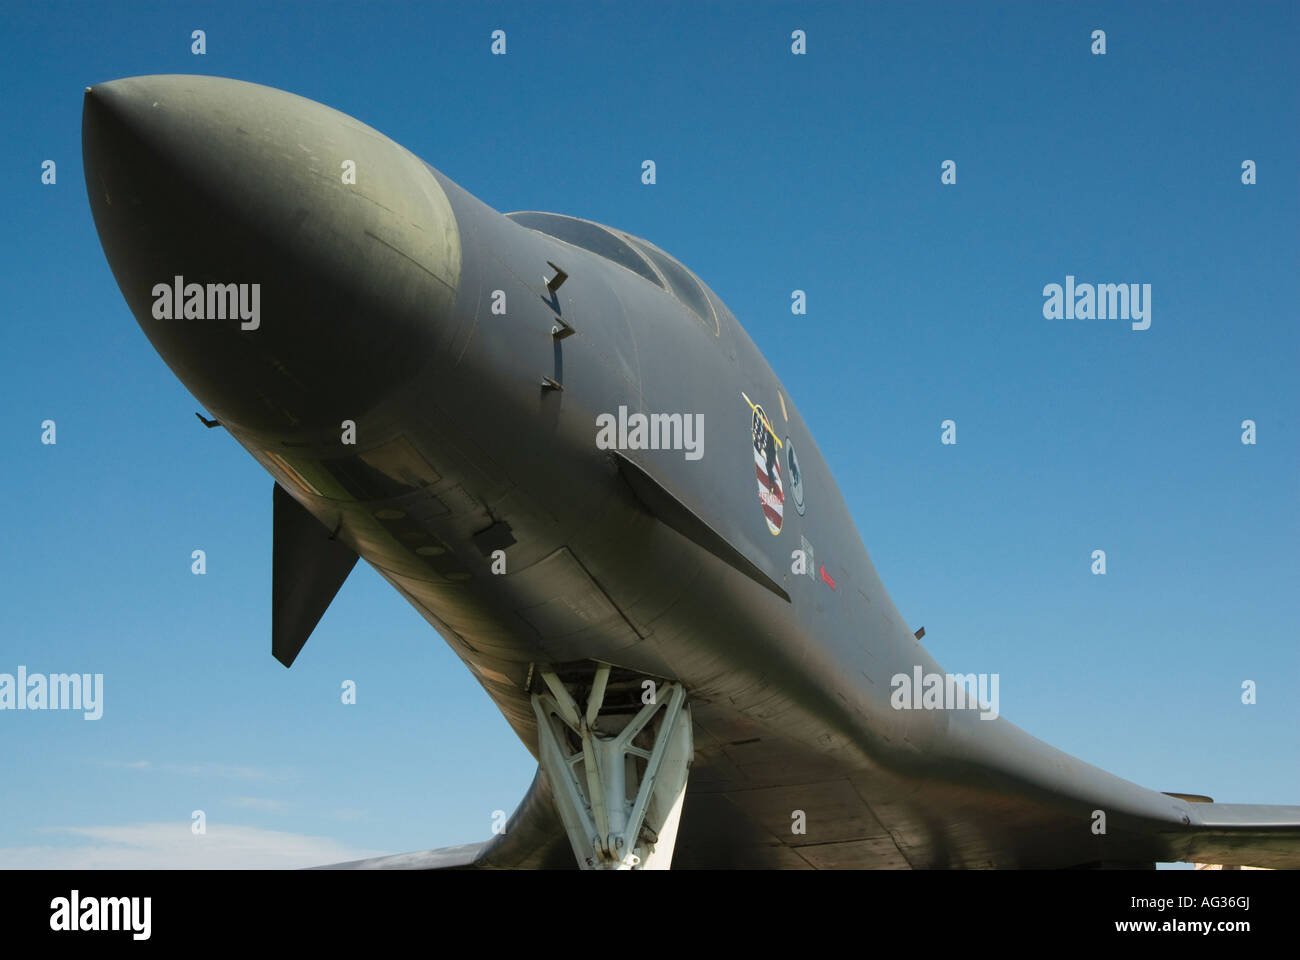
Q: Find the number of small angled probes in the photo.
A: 4